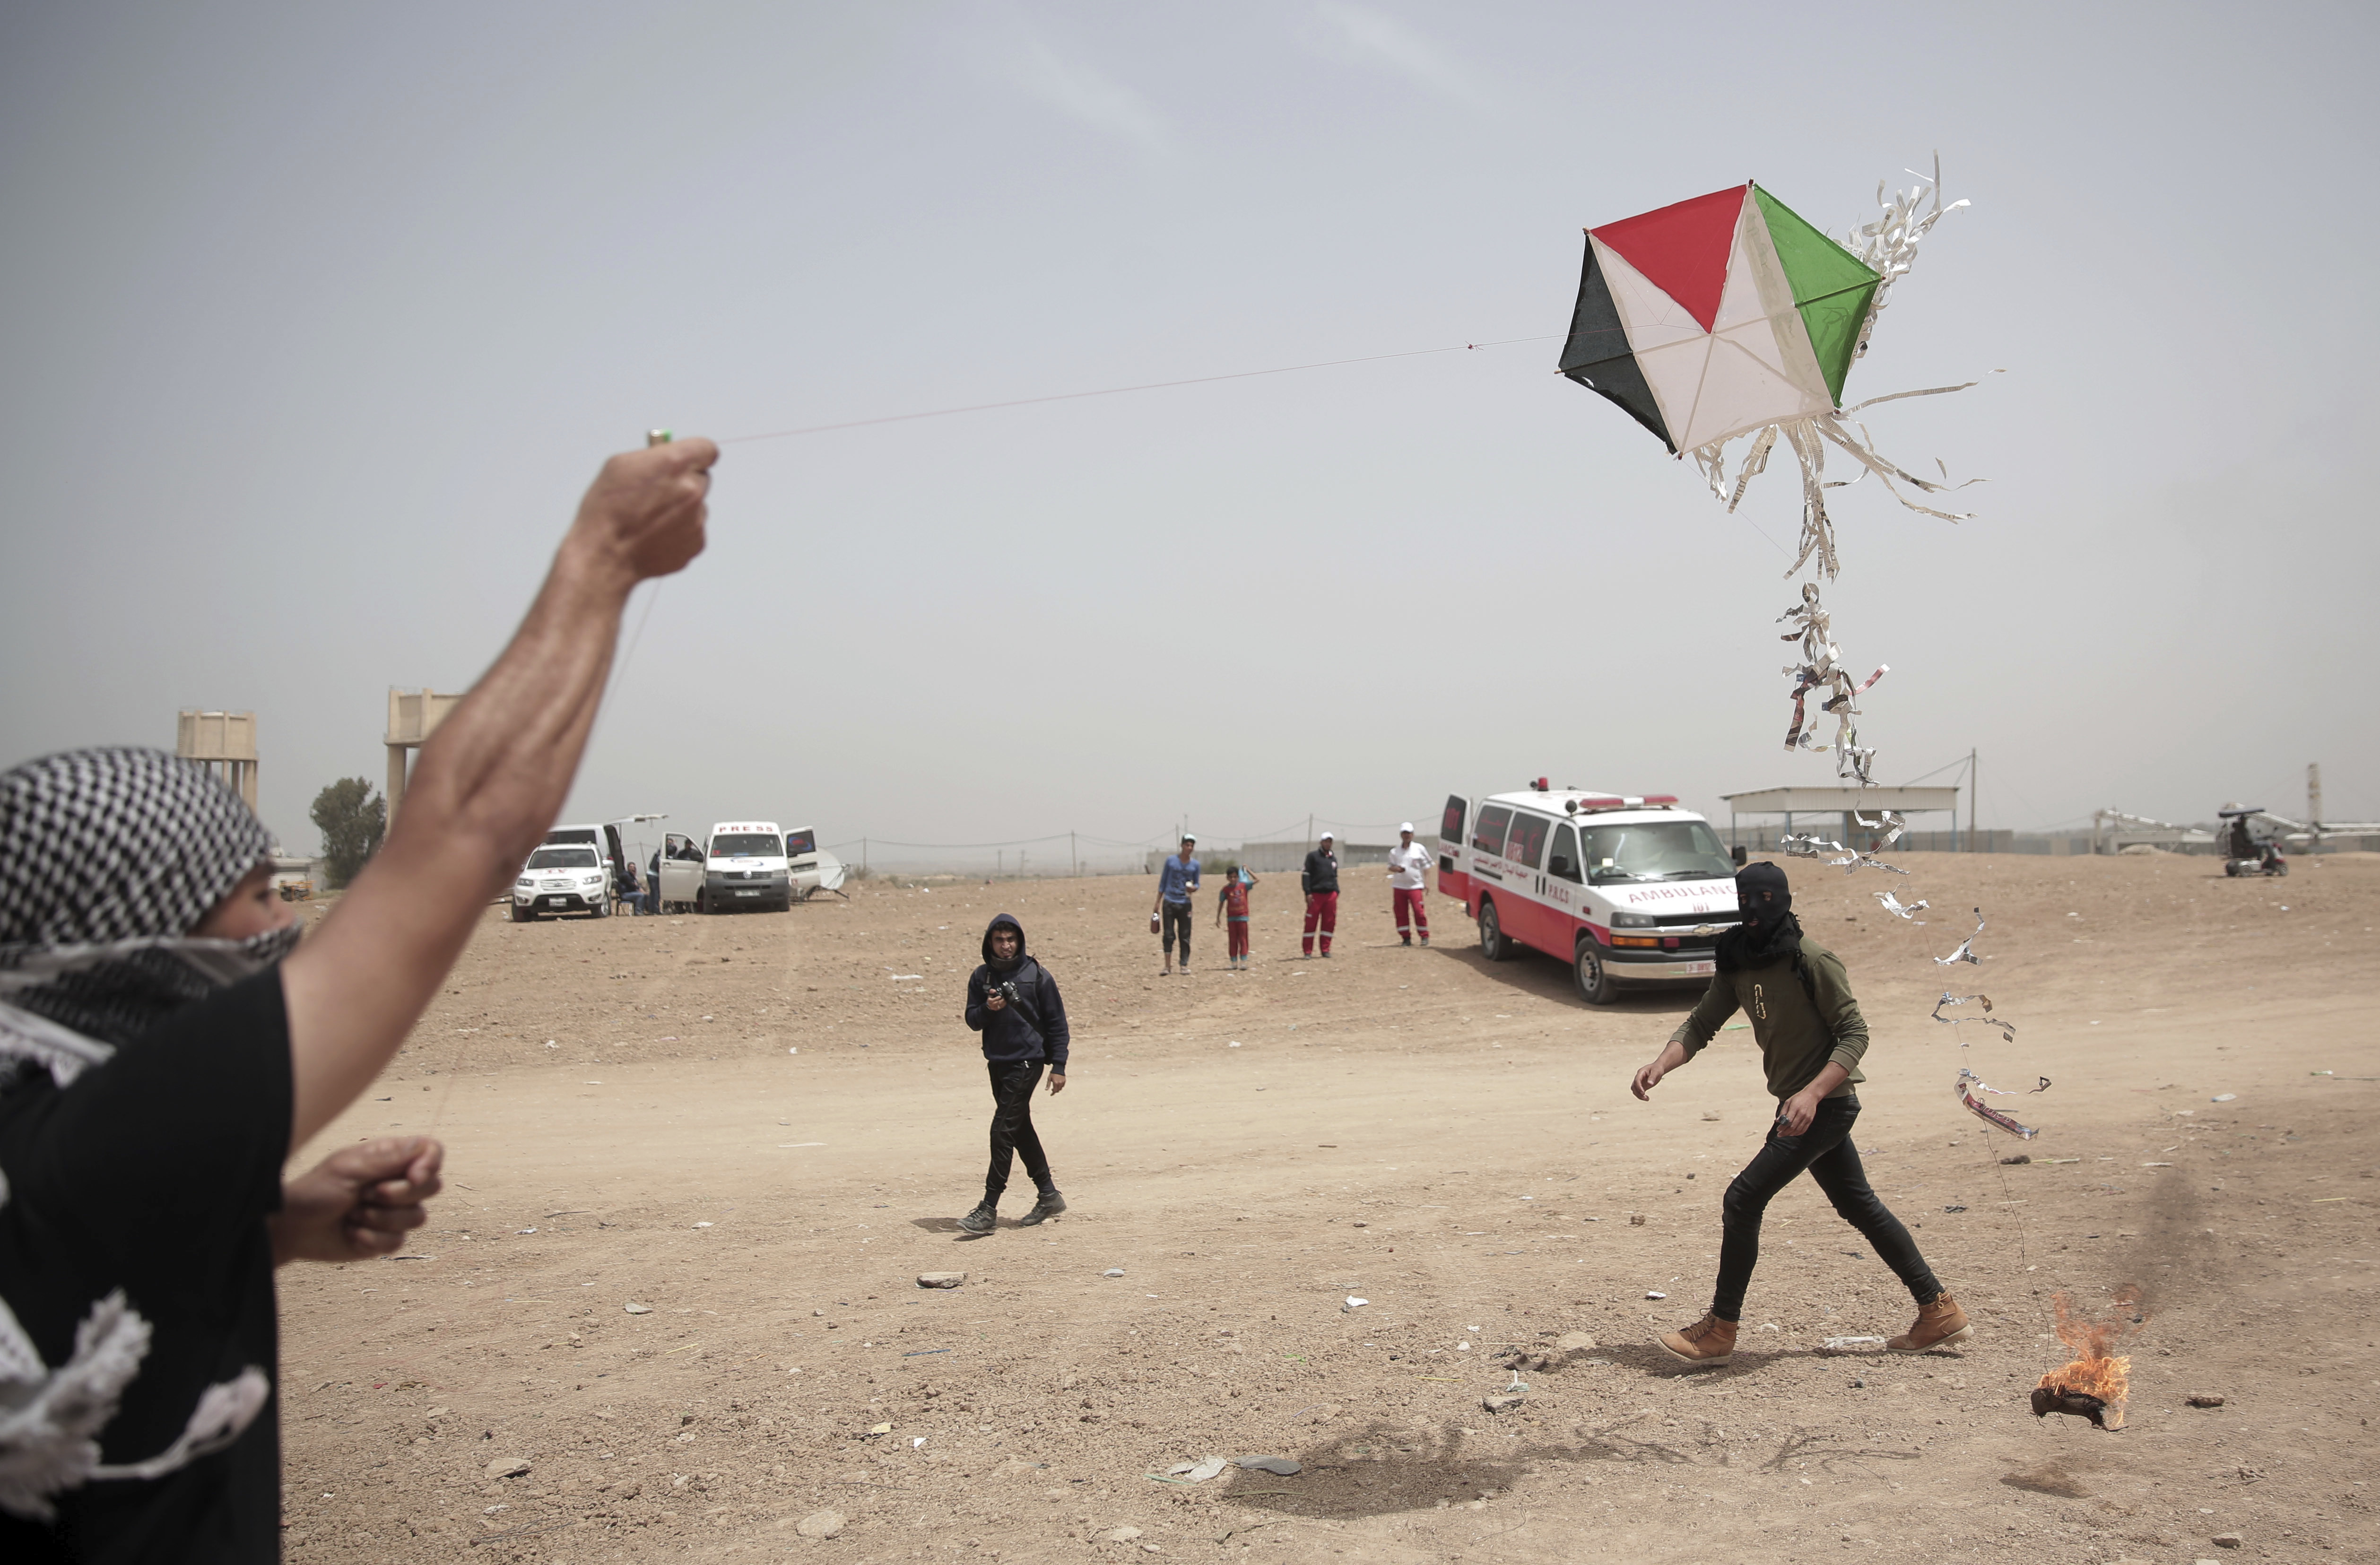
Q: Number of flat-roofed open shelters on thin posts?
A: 1